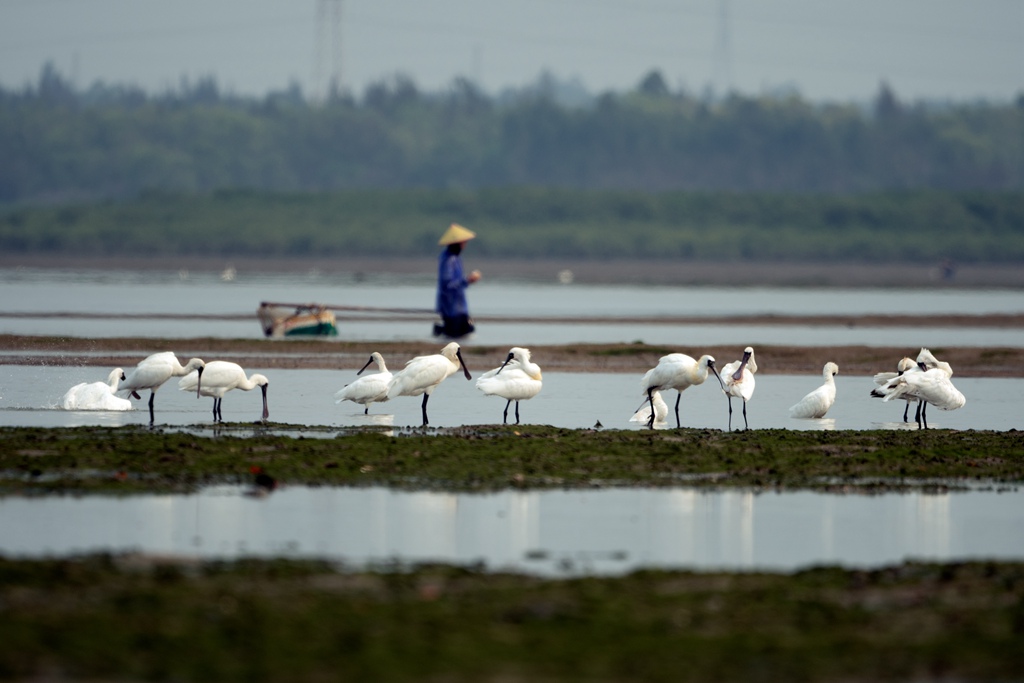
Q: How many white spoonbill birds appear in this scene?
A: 12